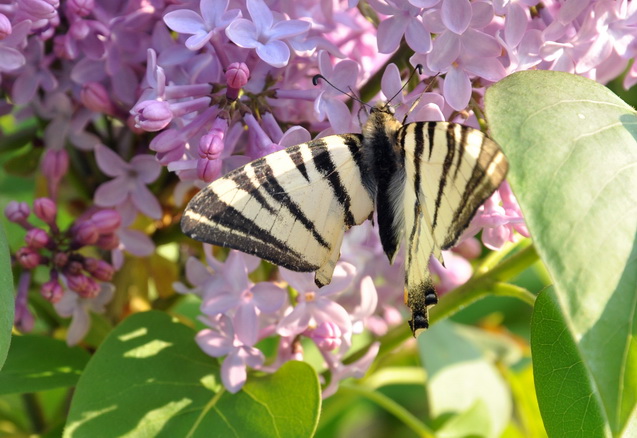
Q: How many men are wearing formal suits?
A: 0